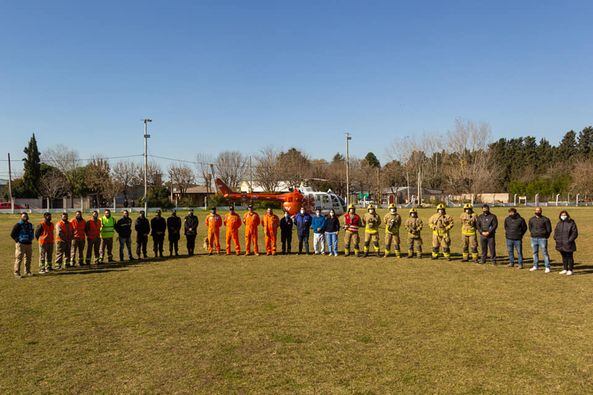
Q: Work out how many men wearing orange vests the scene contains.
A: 4